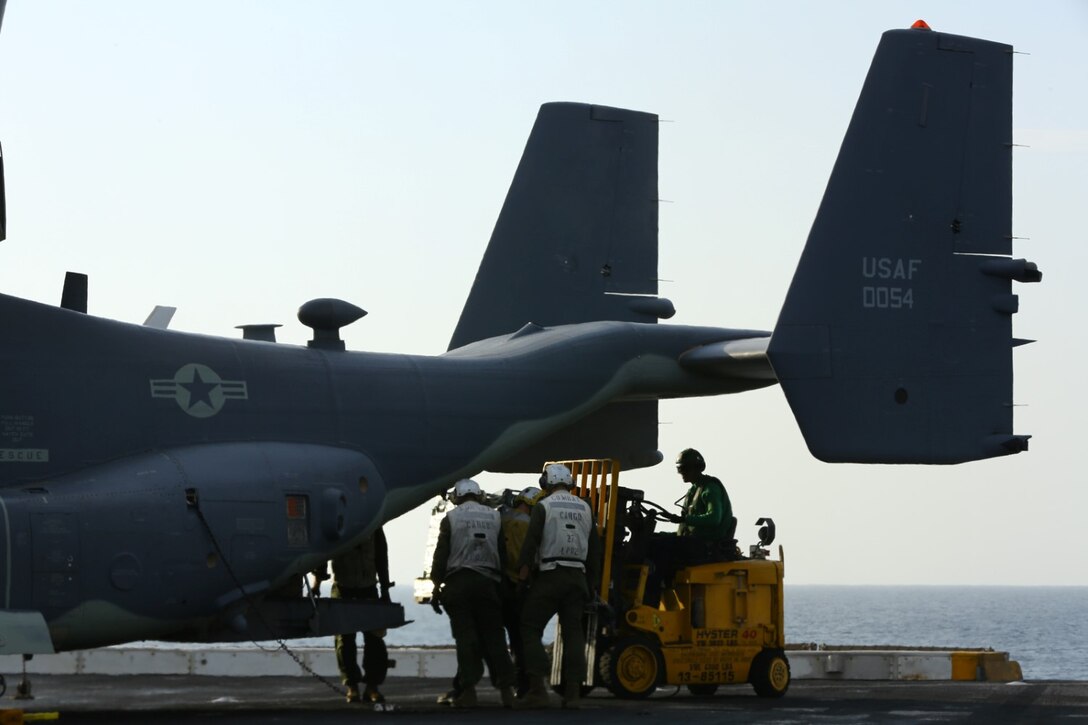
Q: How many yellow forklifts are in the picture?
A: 1